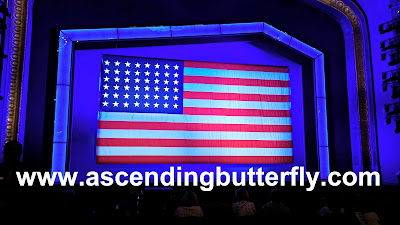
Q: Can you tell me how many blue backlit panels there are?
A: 12